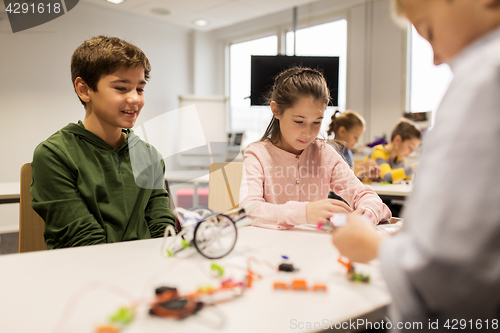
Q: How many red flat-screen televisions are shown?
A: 0